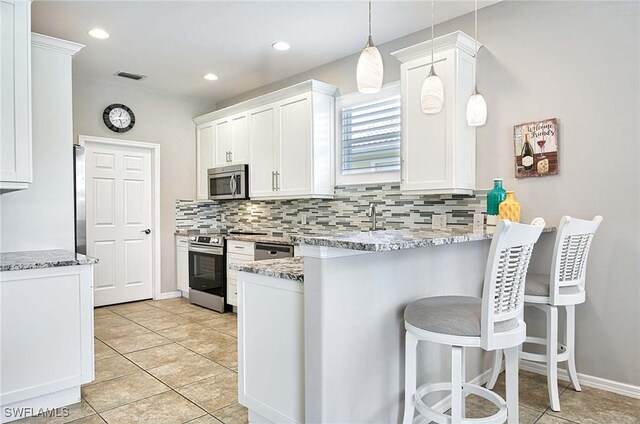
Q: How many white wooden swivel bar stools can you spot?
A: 2